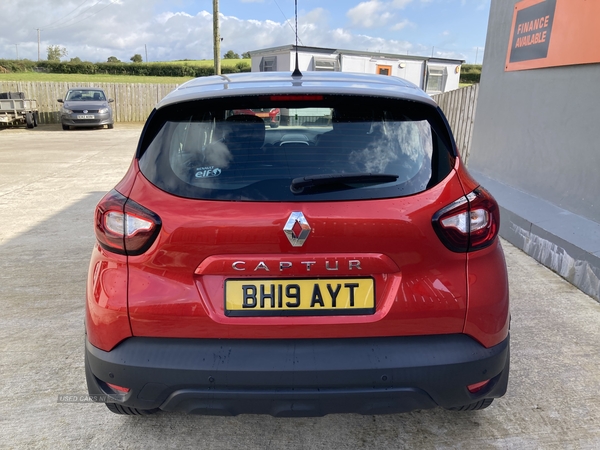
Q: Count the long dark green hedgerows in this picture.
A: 1